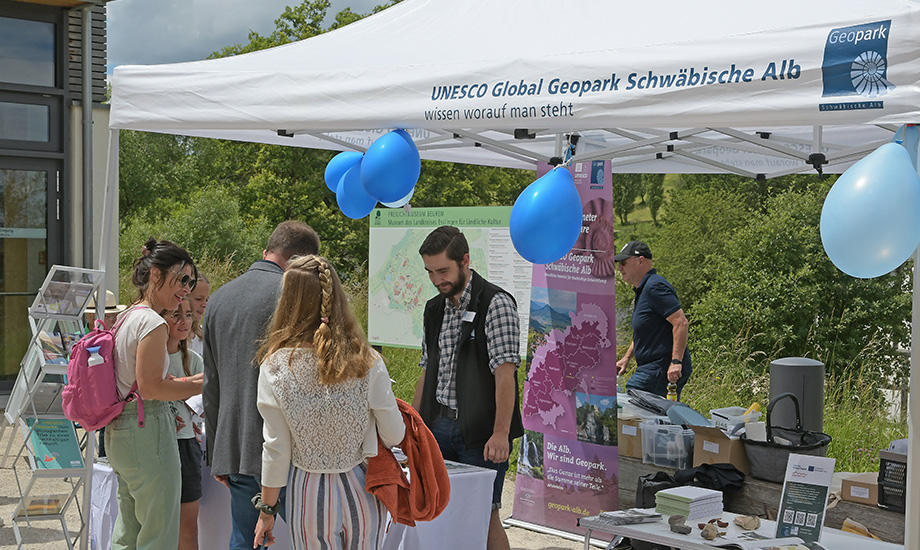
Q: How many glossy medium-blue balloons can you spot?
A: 4